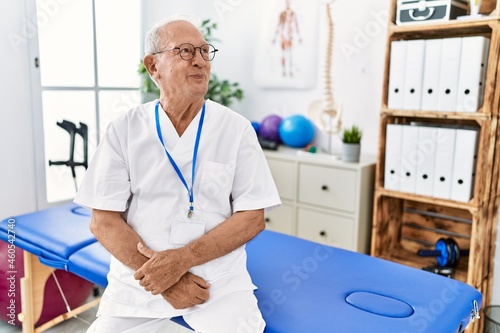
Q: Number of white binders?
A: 10